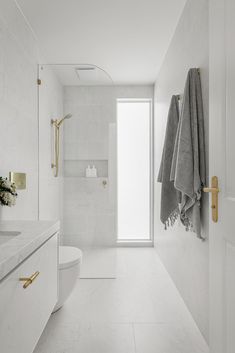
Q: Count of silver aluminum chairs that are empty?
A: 0